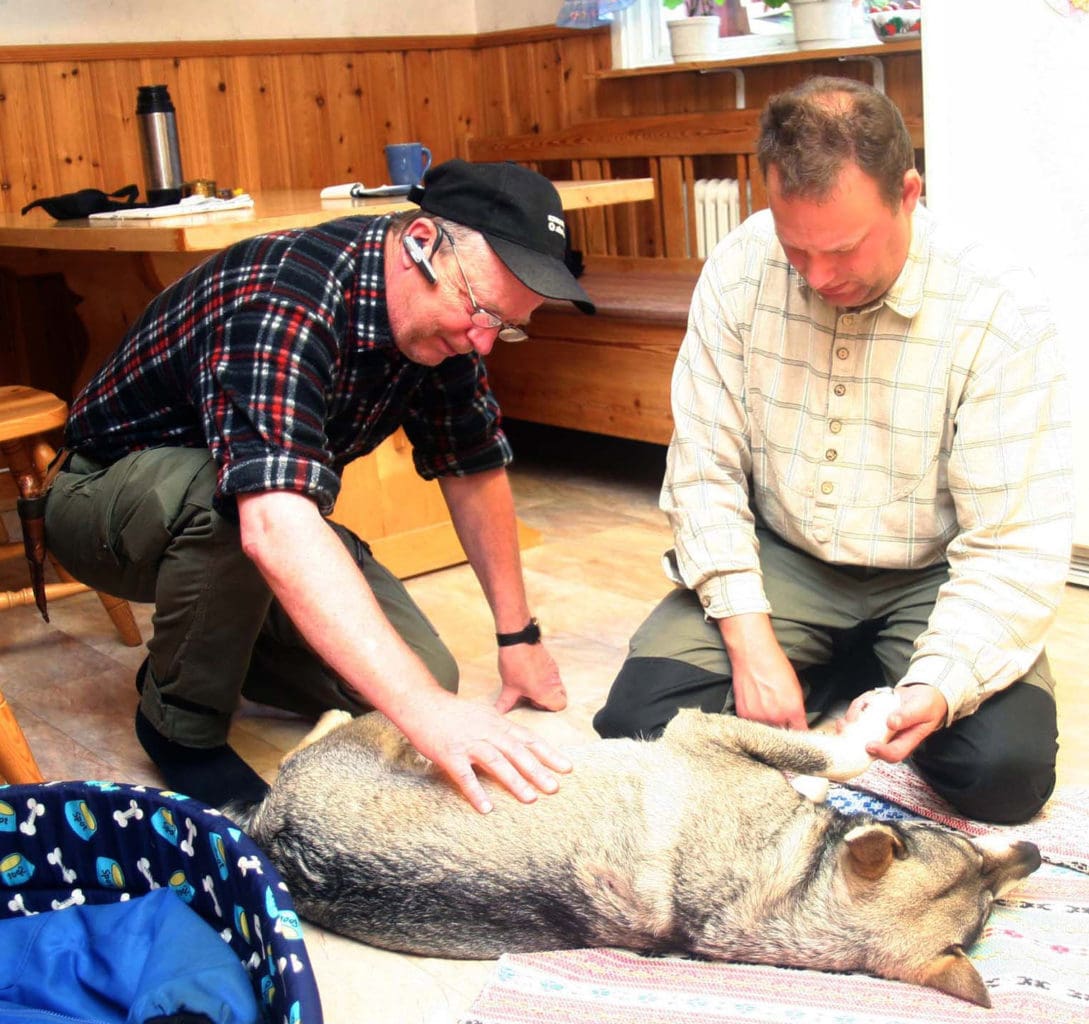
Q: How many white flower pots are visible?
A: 2